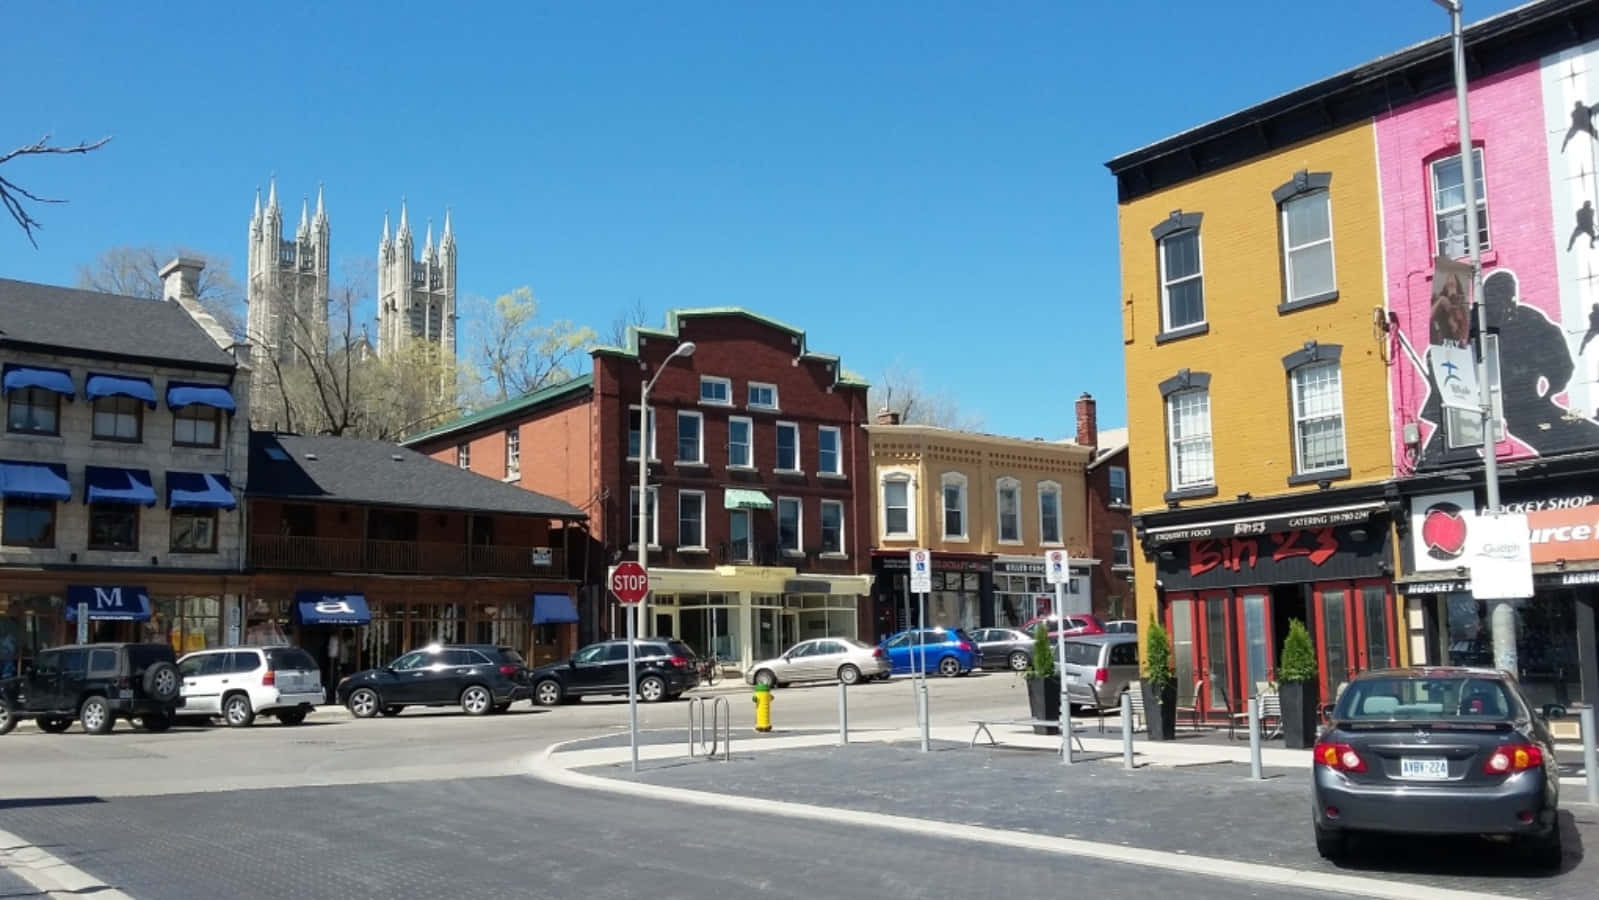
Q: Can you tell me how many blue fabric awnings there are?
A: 9